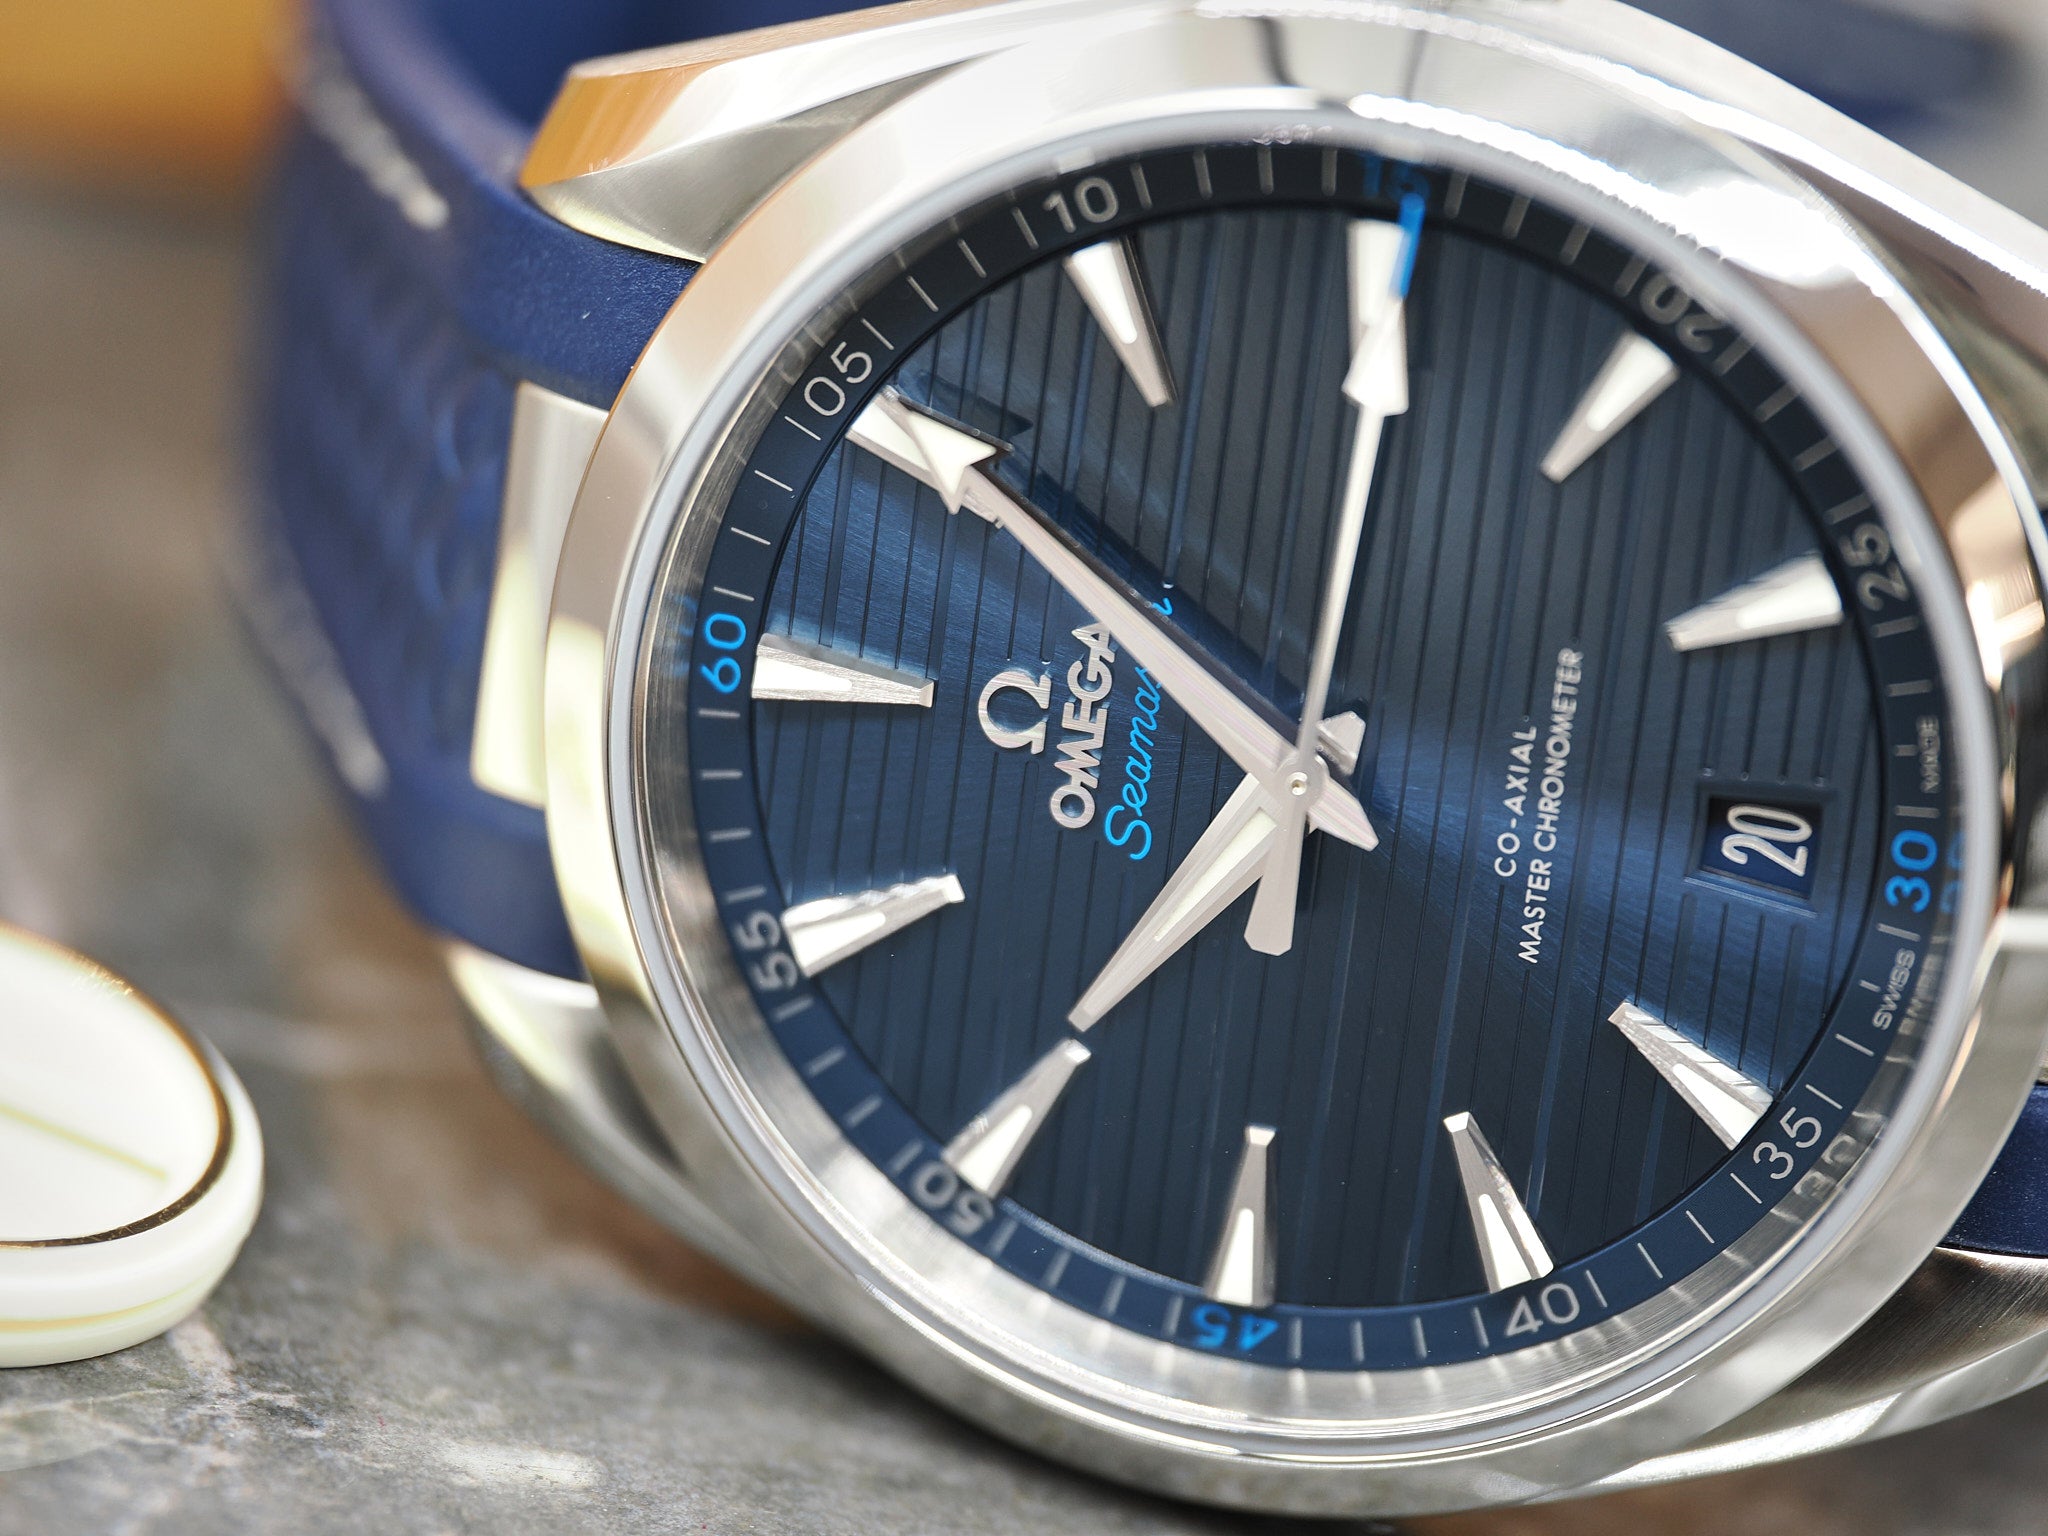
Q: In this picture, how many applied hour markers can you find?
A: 11